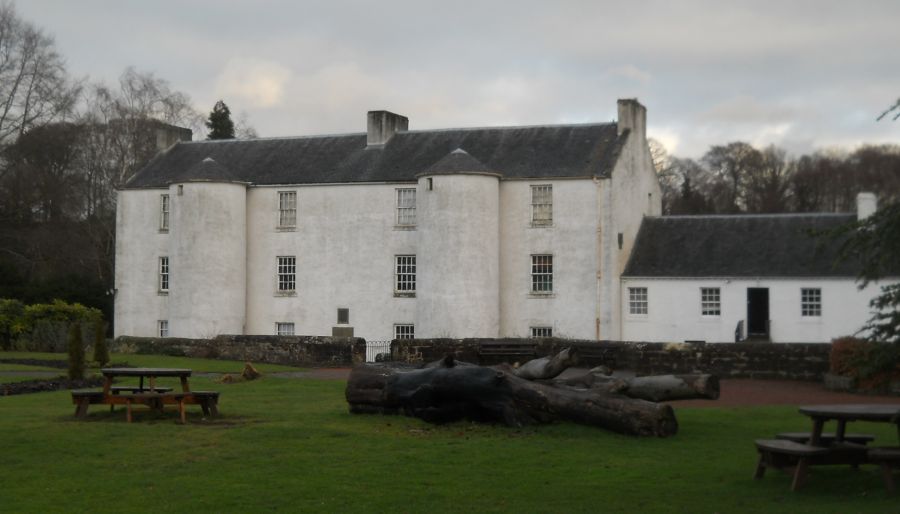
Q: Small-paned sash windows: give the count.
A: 15